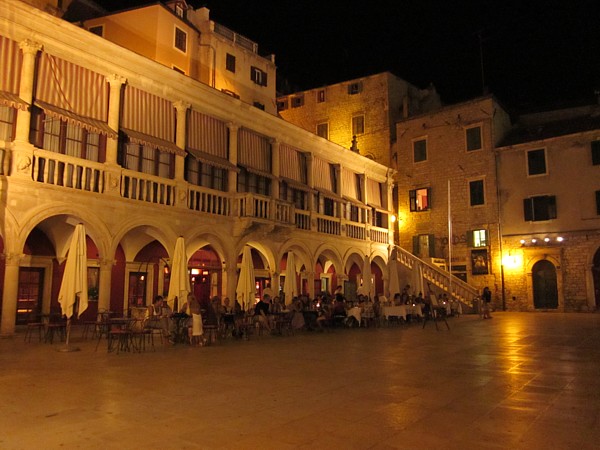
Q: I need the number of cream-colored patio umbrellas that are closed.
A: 7